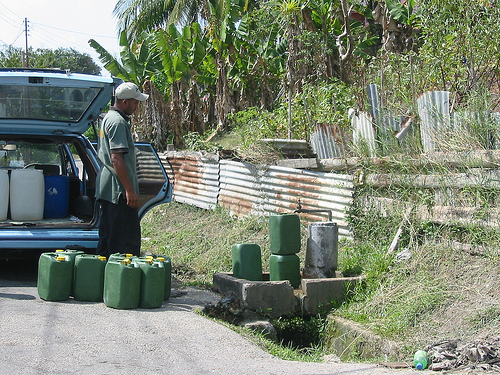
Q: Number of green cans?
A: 11